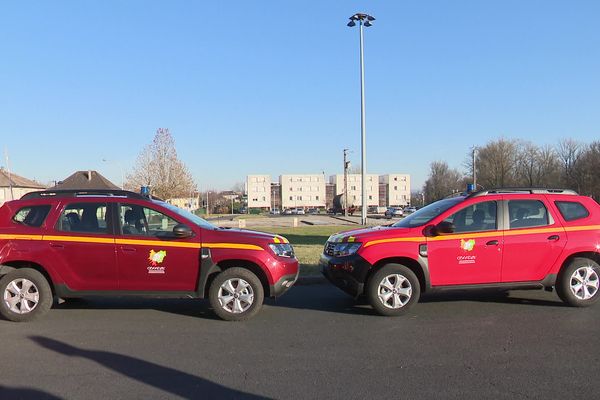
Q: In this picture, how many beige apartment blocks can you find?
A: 4